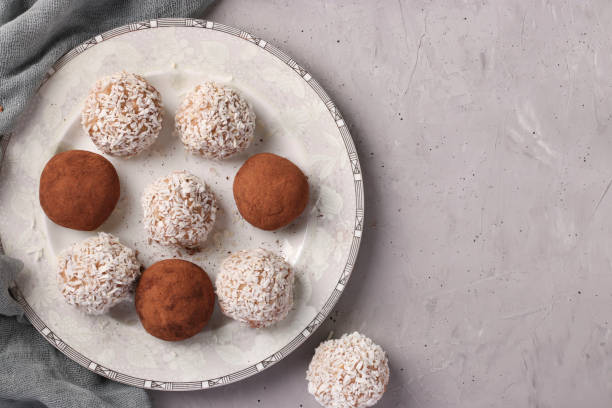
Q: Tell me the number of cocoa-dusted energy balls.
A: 3